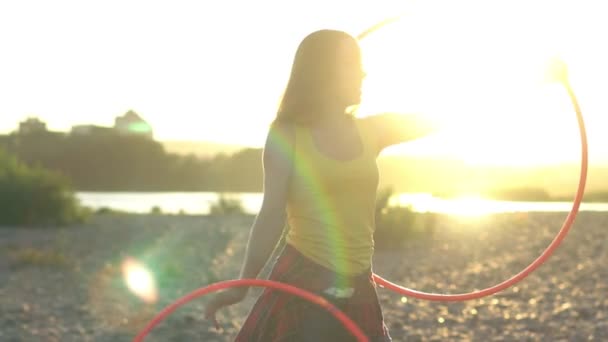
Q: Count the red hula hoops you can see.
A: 2